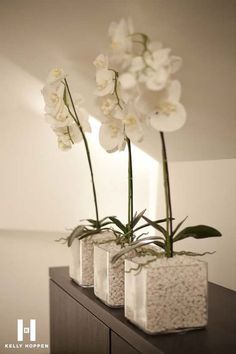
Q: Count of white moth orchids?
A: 3